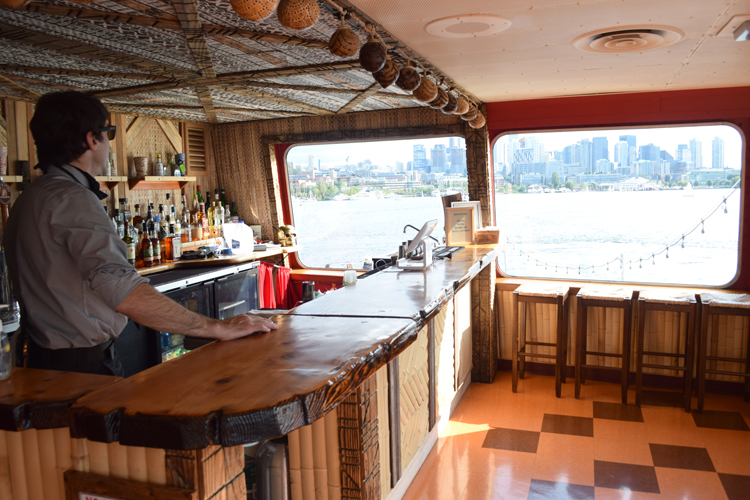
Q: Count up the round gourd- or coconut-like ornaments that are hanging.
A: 12